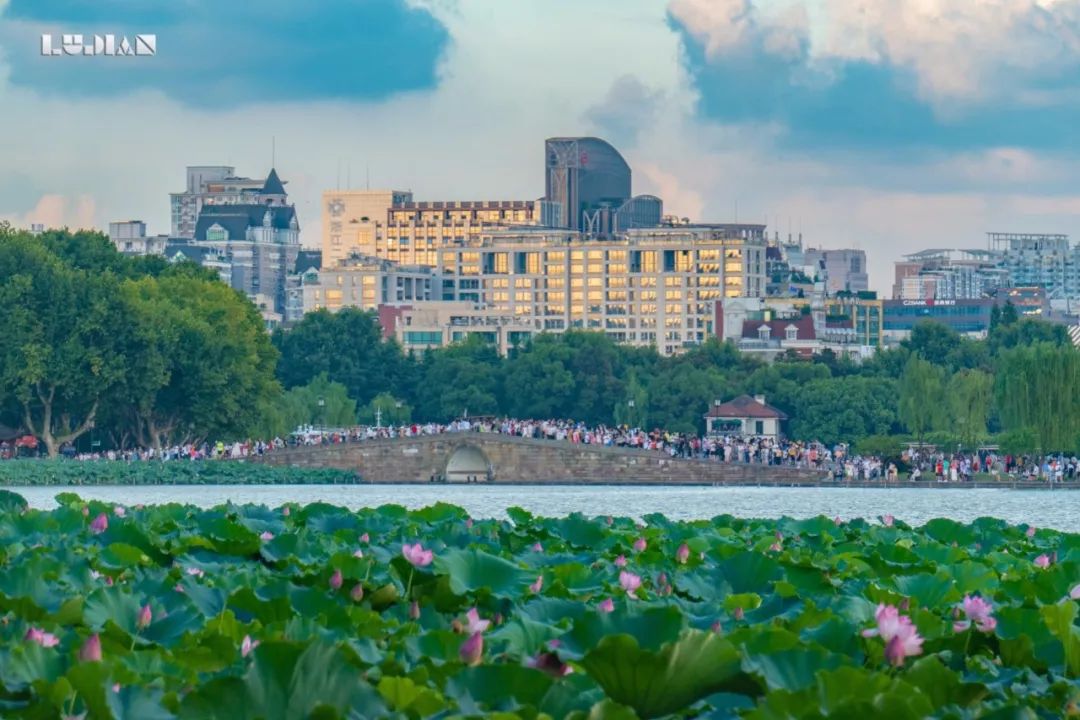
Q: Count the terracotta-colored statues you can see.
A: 0